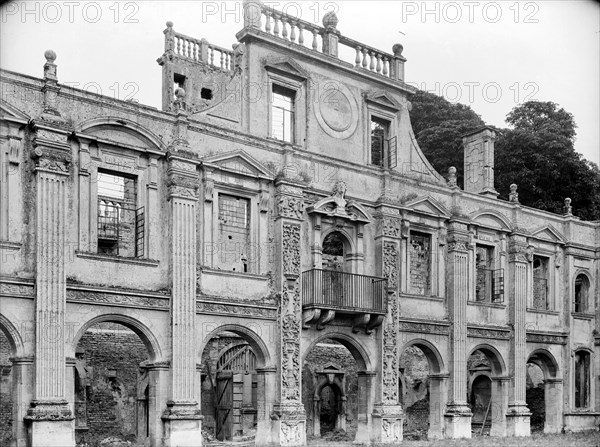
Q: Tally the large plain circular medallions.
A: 1